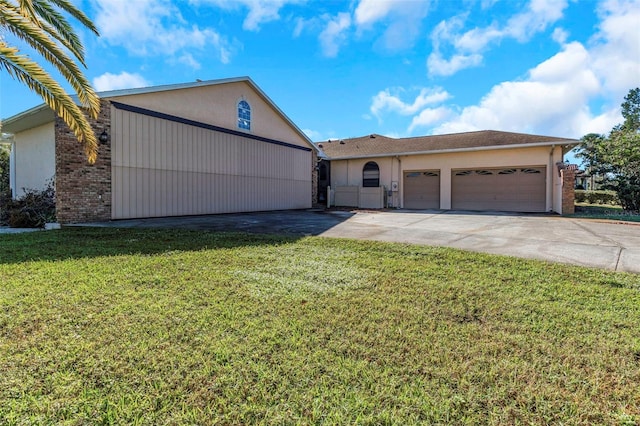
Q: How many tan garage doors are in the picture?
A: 2